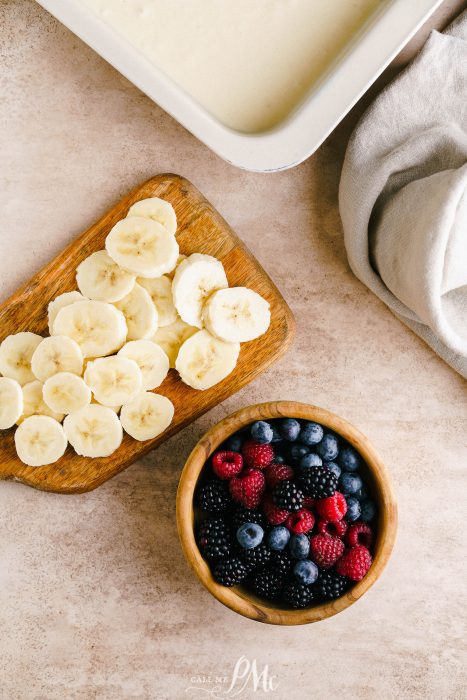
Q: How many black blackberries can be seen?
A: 11